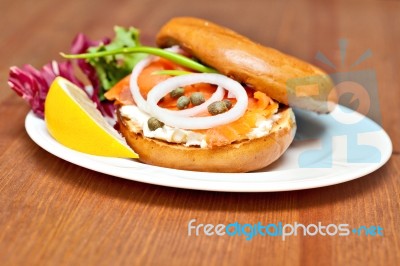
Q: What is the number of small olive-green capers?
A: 6